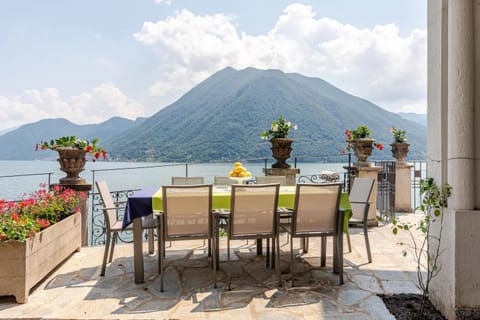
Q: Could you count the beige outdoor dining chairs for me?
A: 8